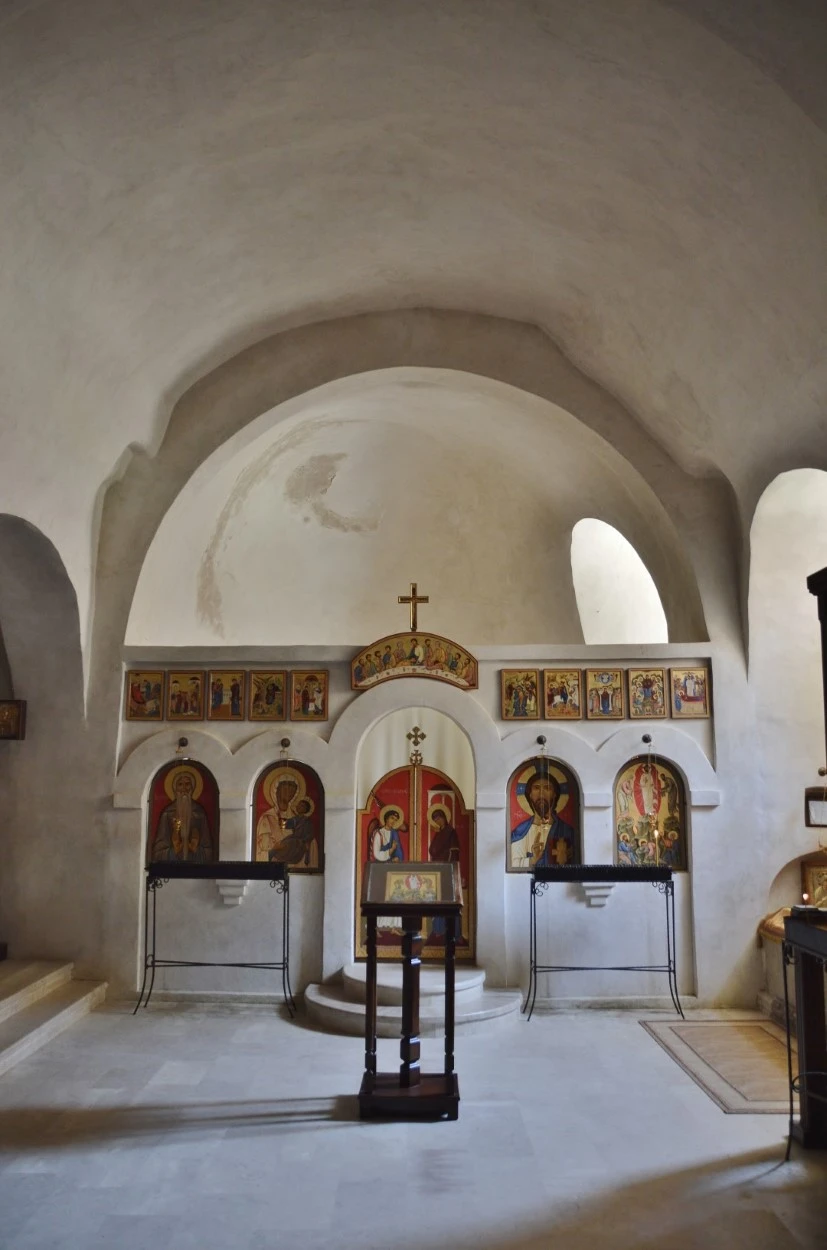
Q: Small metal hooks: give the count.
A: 4